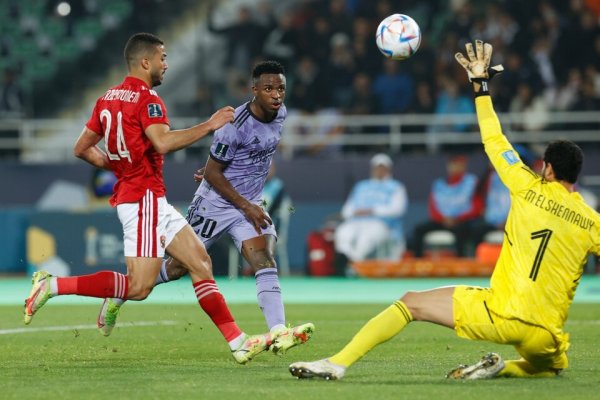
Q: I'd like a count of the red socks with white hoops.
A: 2